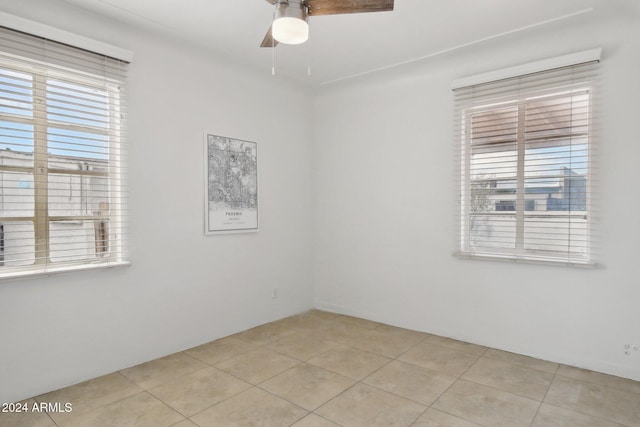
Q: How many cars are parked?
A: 0